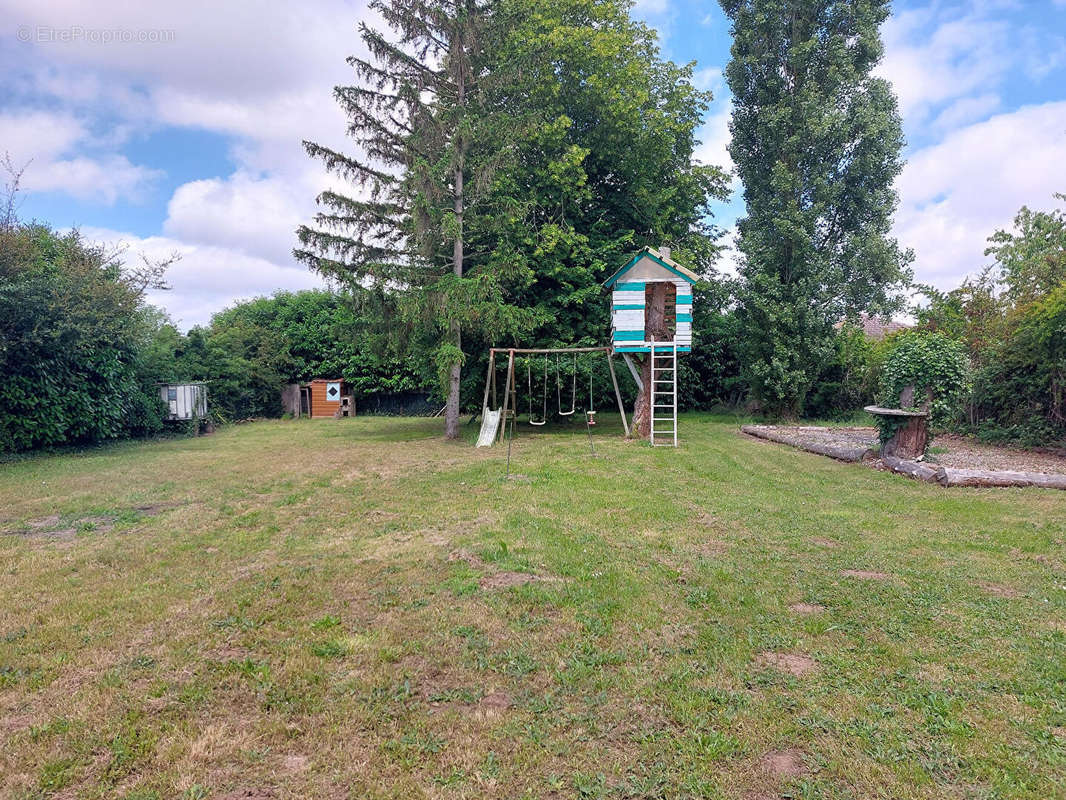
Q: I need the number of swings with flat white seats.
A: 2